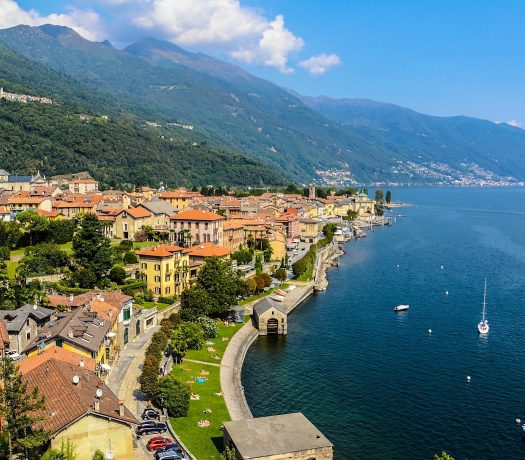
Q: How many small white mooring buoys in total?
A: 6